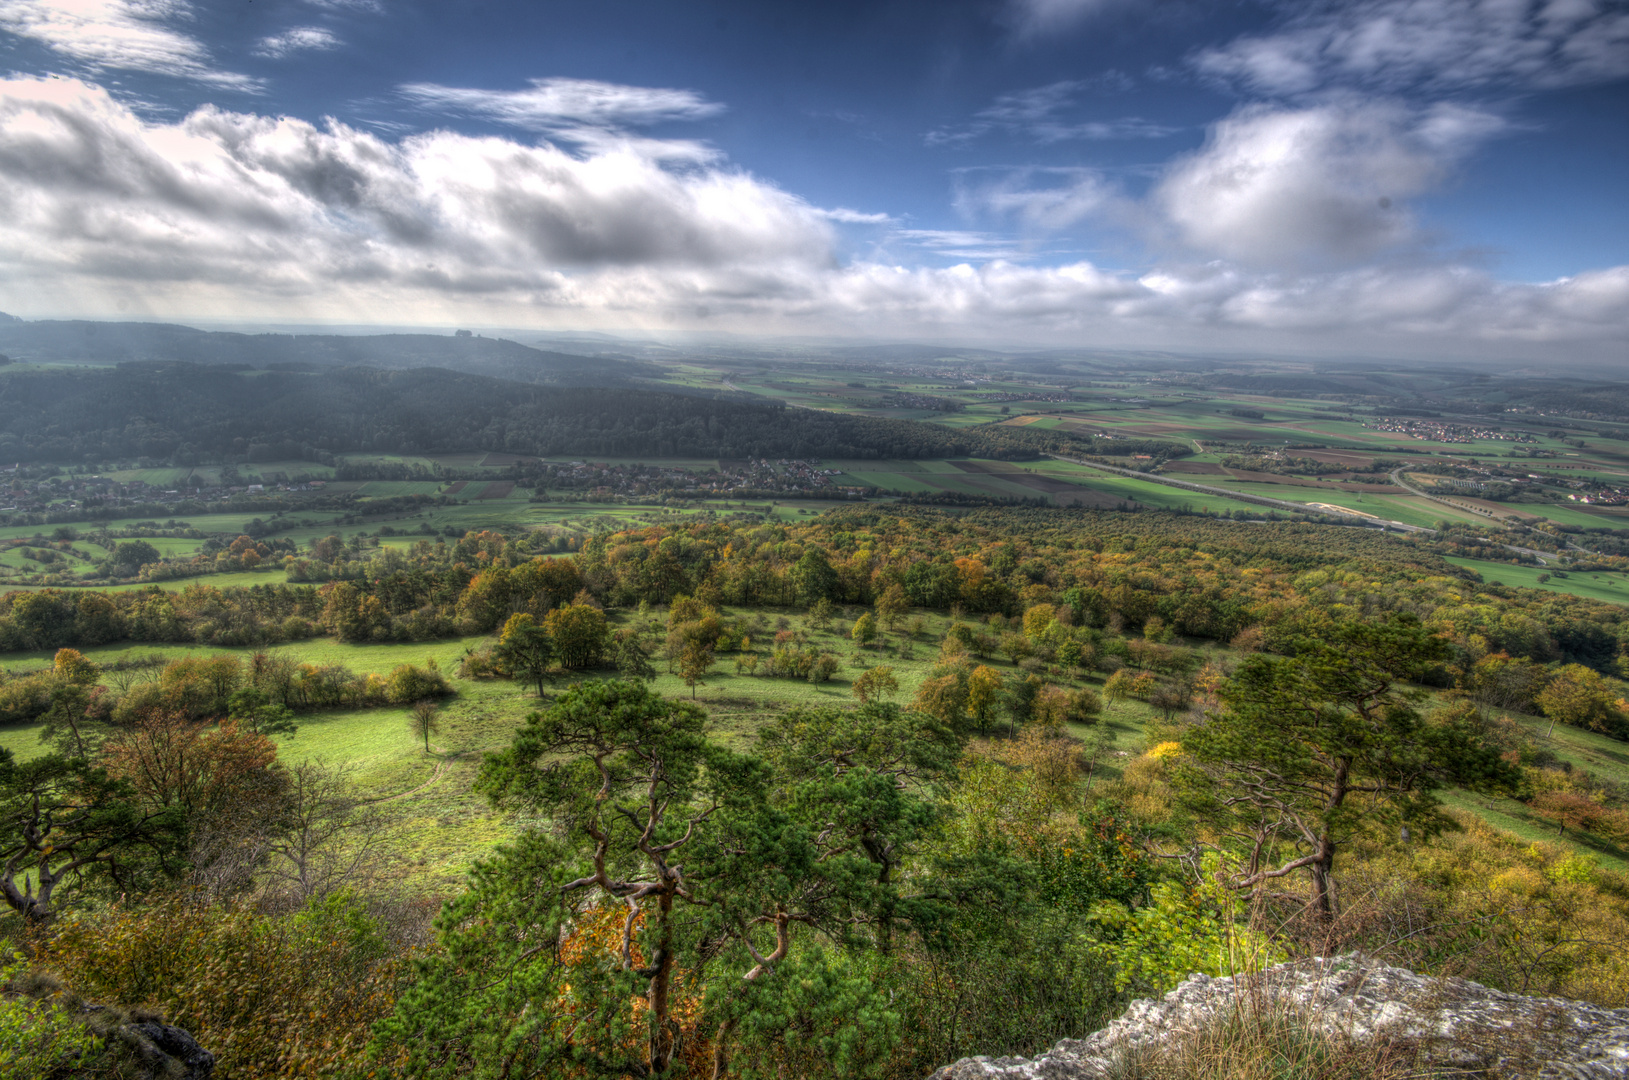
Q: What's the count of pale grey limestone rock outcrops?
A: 1